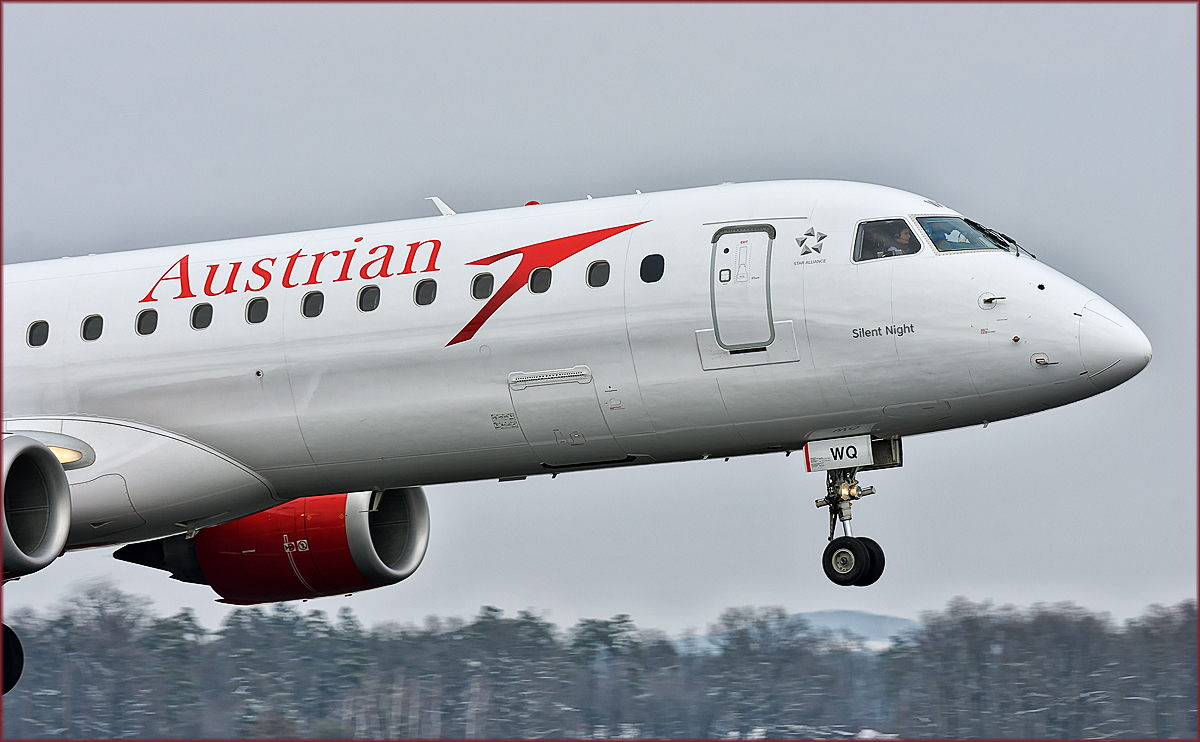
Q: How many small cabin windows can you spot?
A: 12